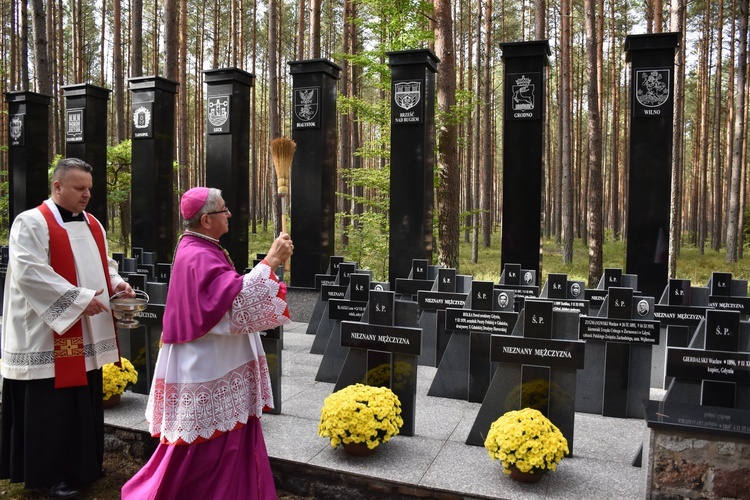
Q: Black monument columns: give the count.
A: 8